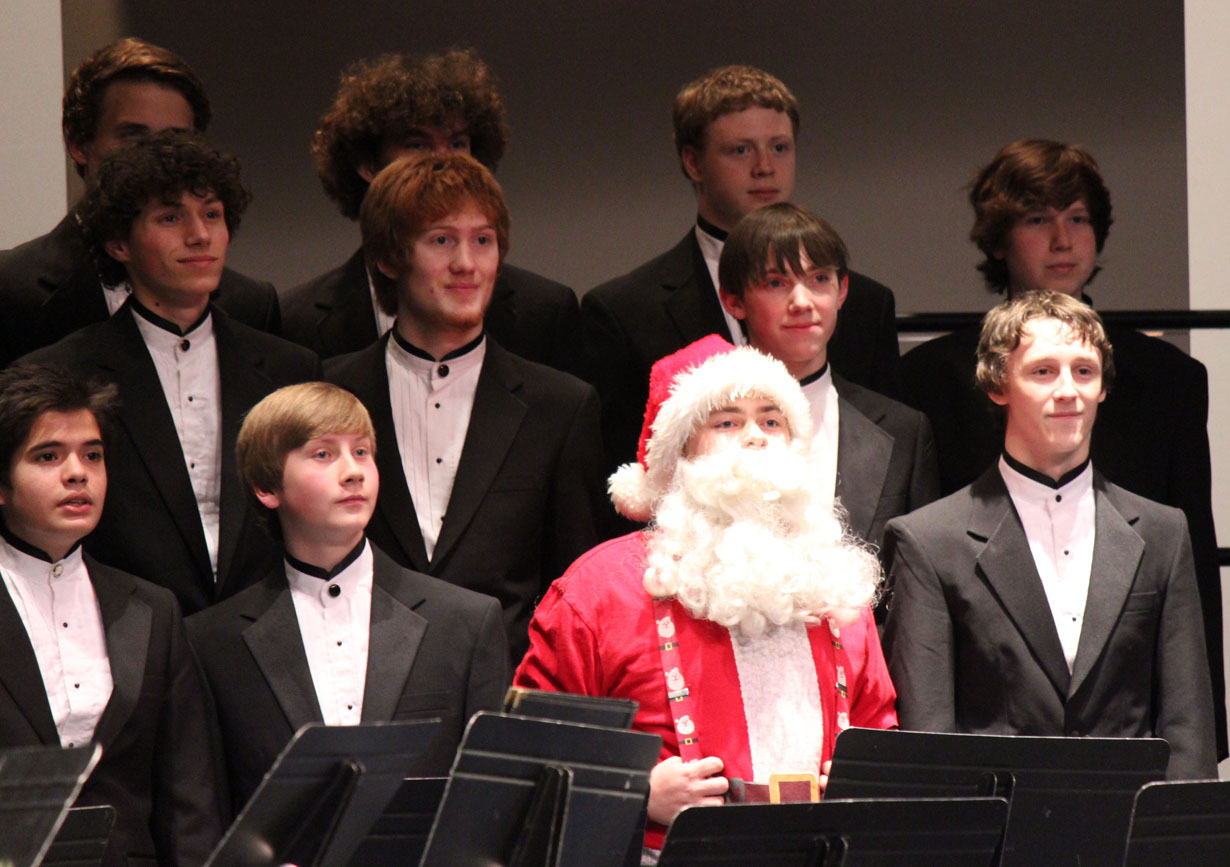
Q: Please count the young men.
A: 11